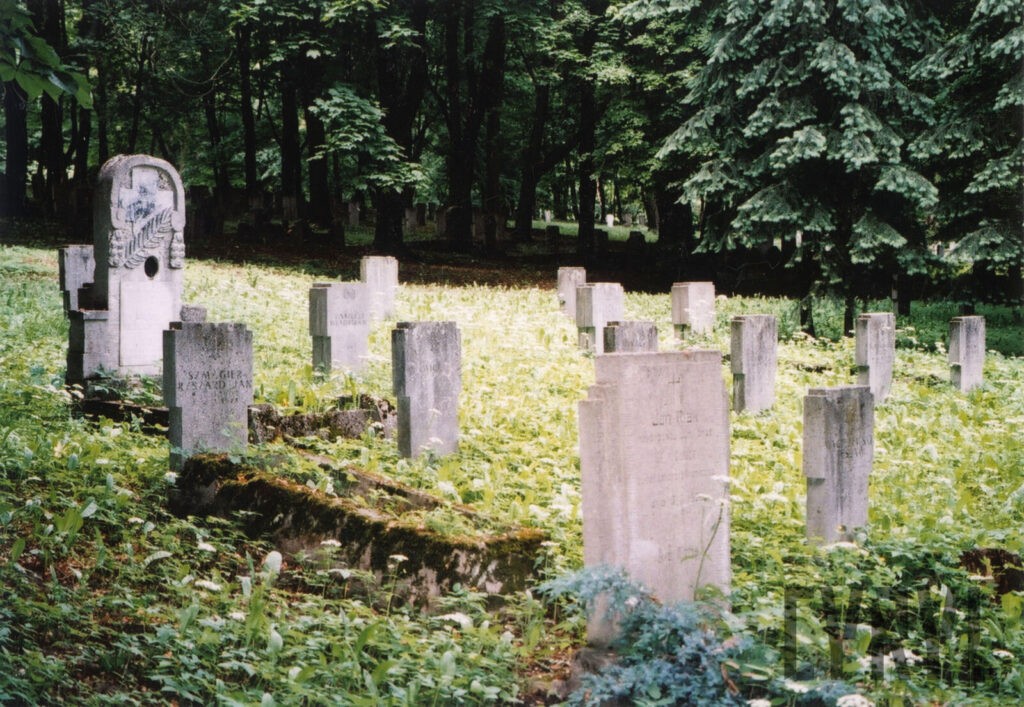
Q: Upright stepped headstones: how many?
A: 14